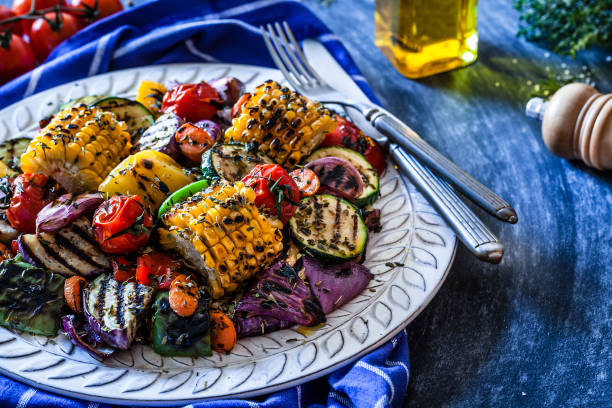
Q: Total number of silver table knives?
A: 1